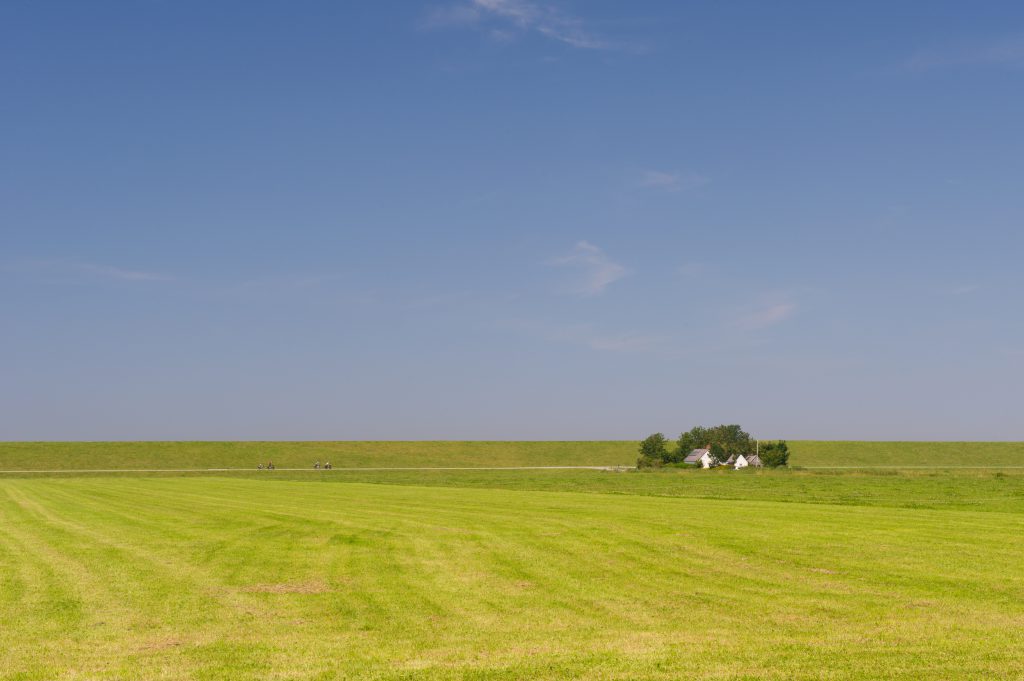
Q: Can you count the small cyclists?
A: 4